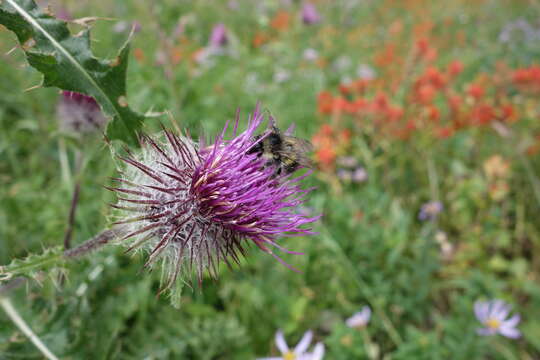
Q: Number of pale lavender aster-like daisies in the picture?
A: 3